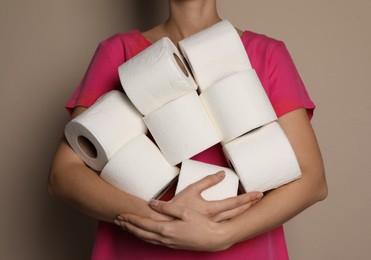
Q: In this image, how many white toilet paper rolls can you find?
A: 8